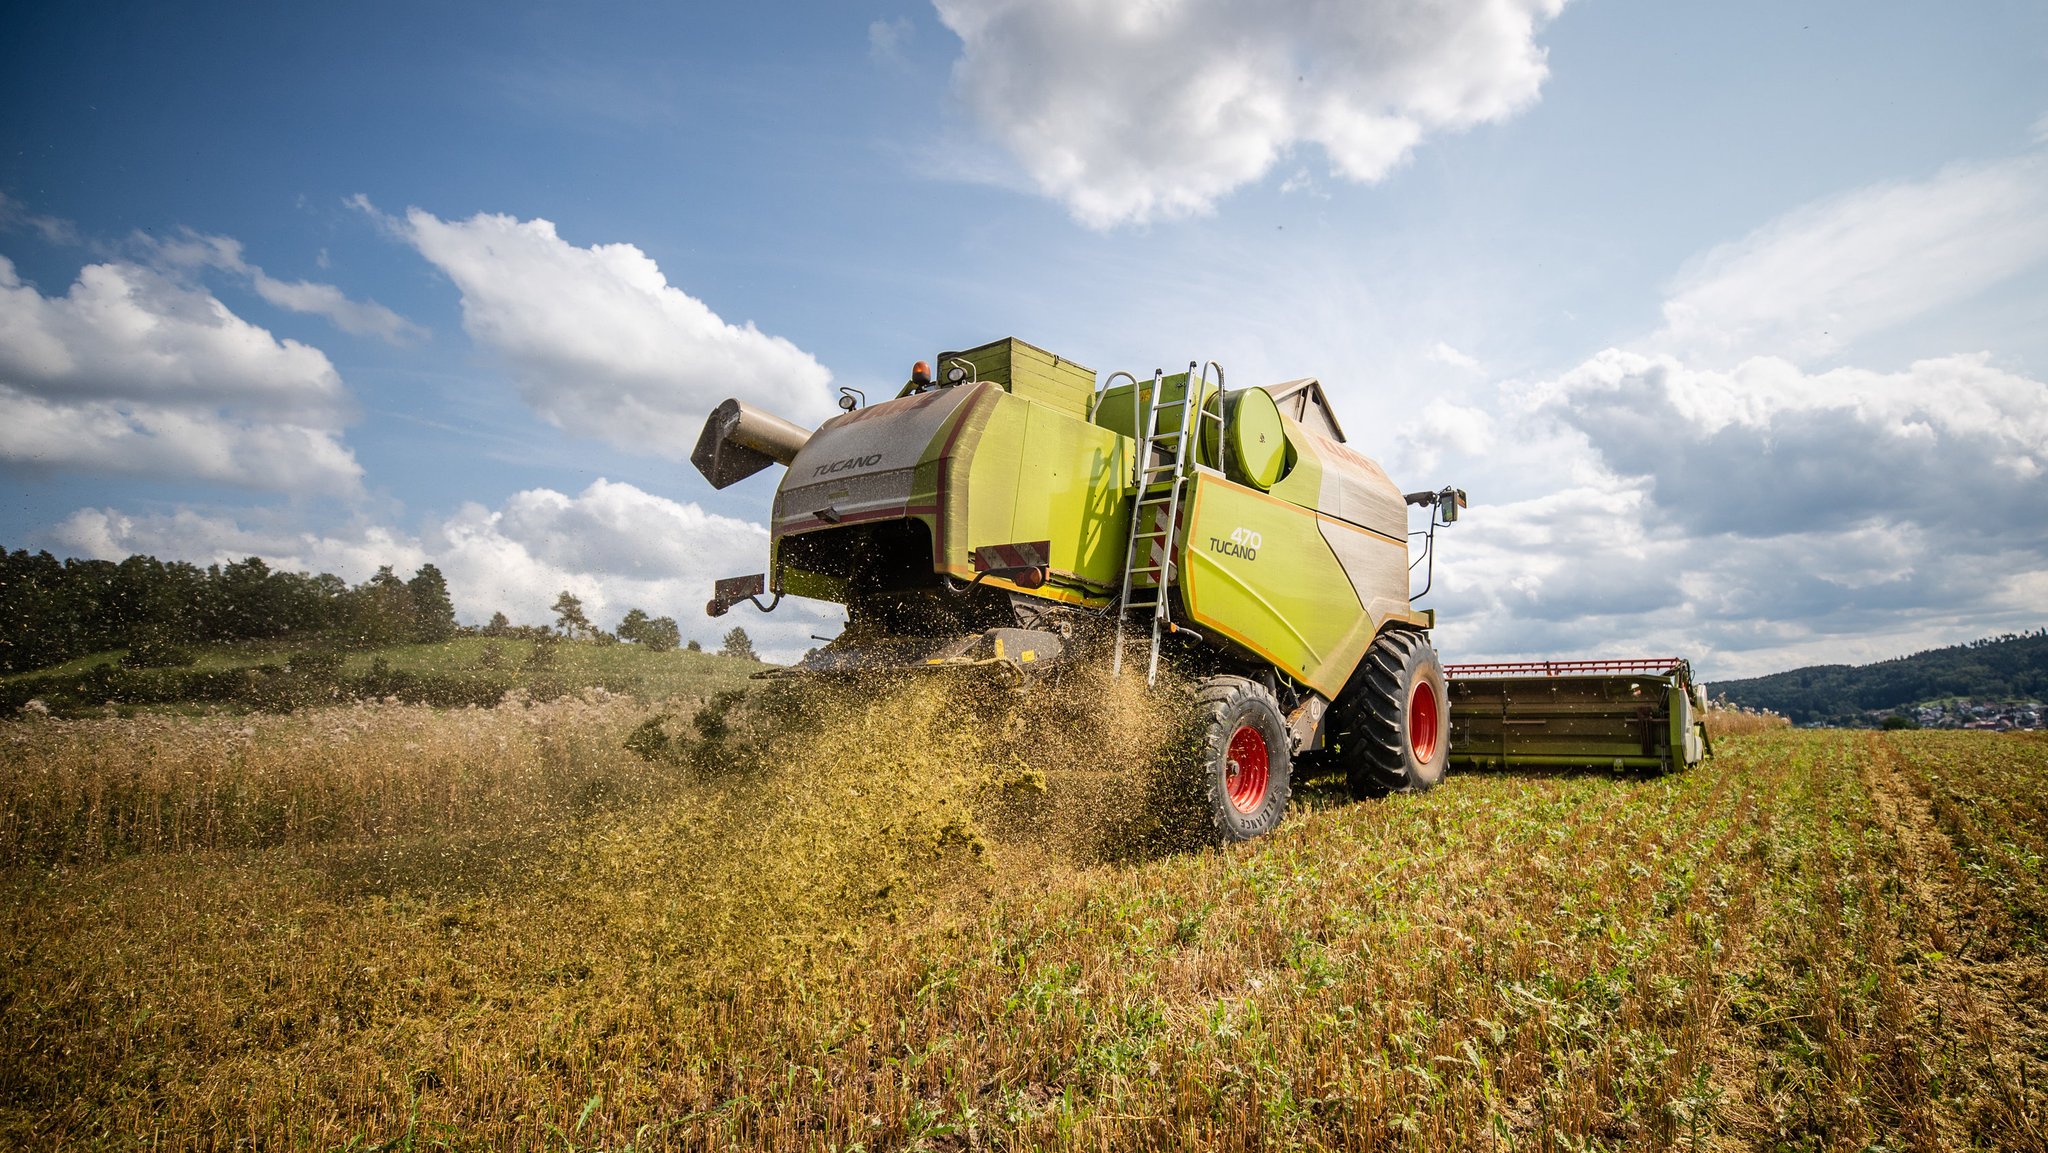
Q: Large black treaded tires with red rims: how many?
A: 2